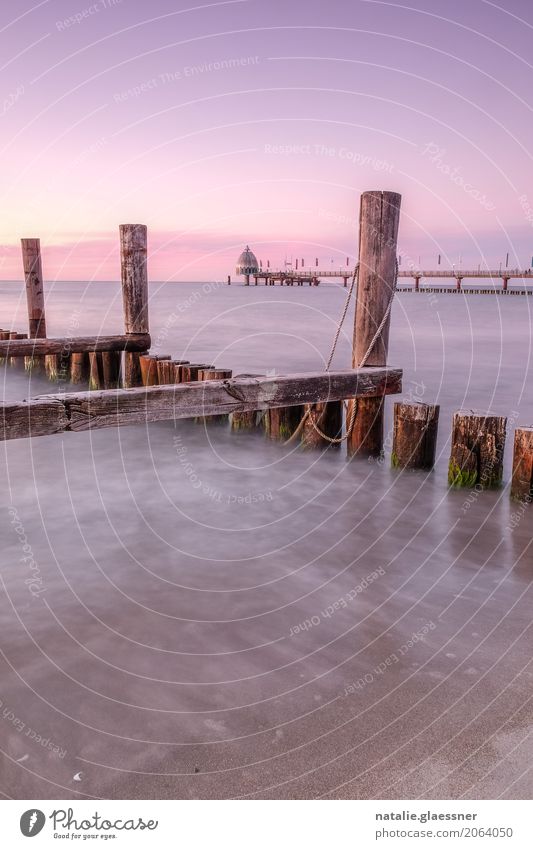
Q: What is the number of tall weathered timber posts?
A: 3